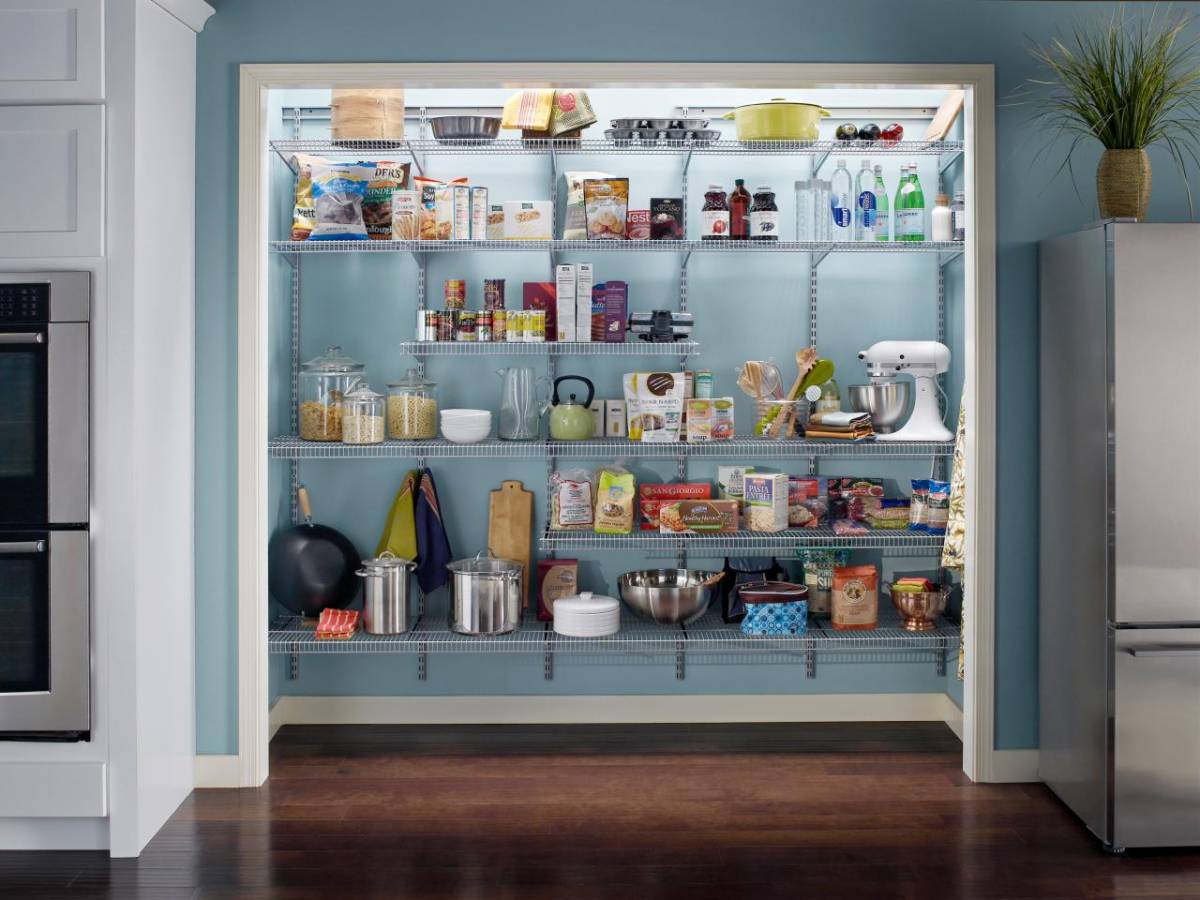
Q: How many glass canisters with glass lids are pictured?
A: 3